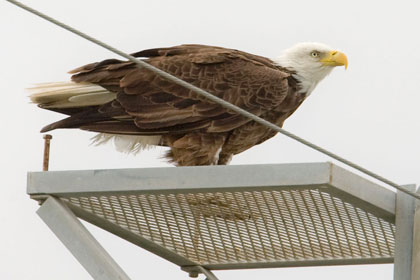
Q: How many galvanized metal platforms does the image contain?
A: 1